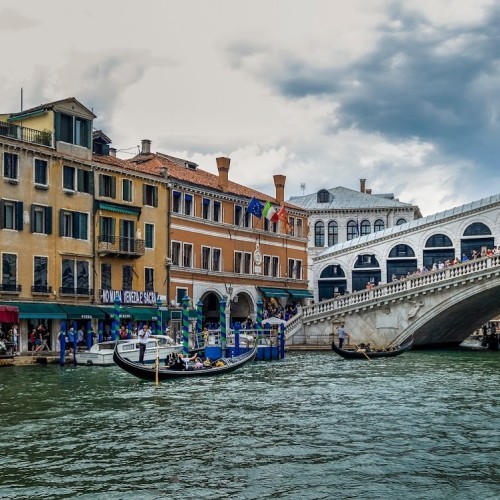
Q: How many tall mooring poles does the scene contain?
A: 6